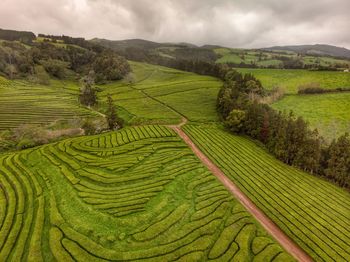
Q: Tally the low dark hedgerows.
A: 1